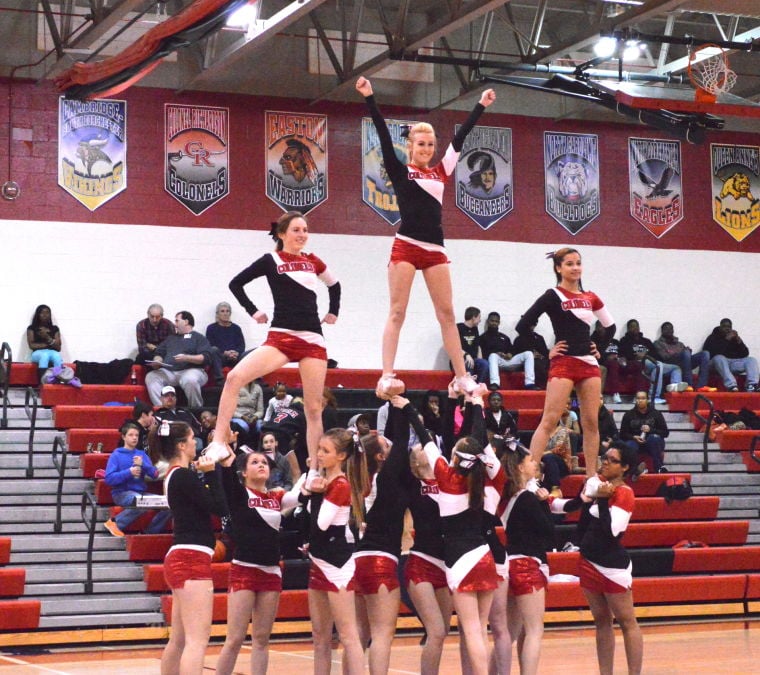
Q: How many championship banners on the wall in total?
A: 8